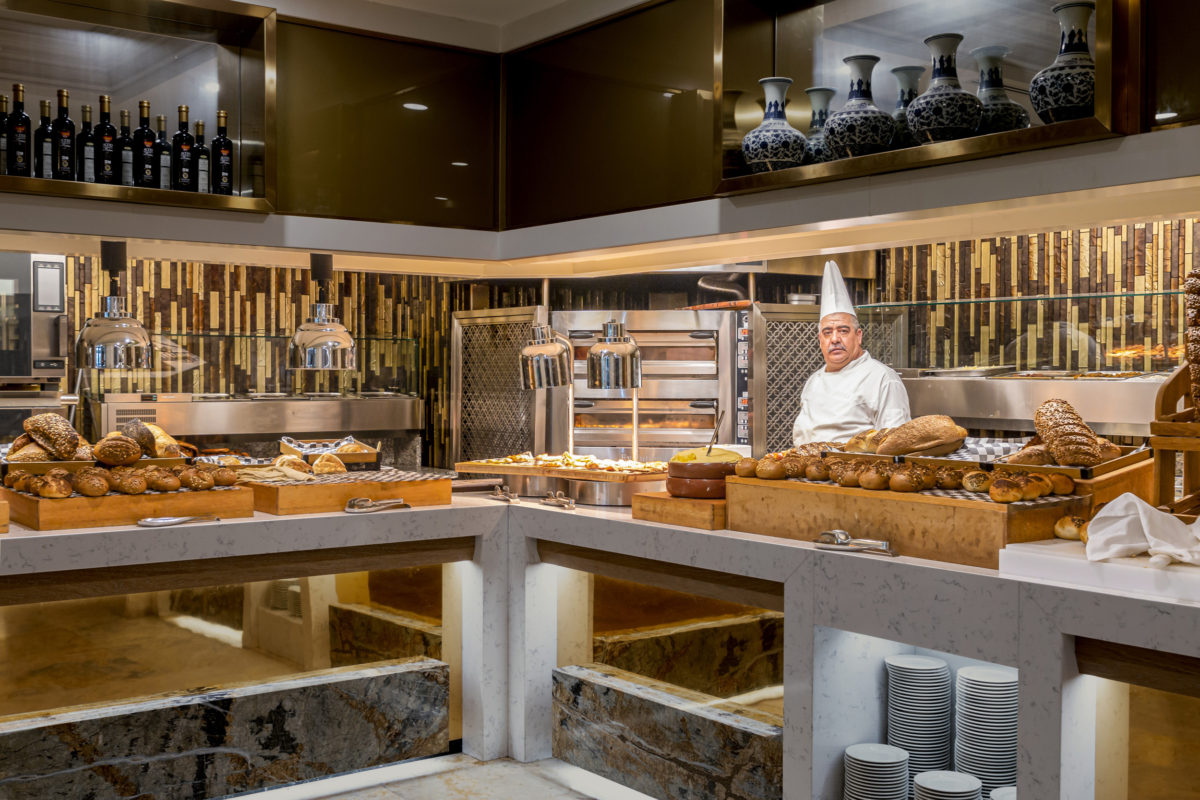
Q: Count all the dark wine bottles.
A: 12